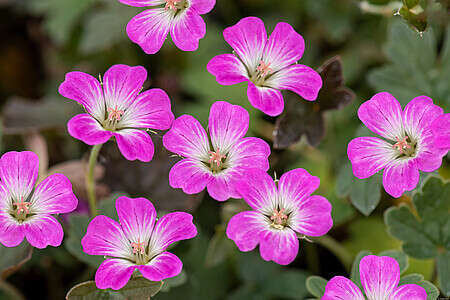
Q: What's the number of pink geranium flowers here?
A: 9